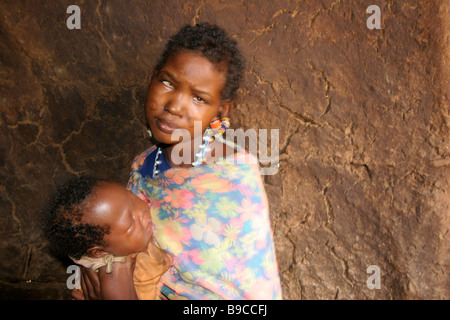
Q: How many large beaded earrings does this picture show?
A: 1